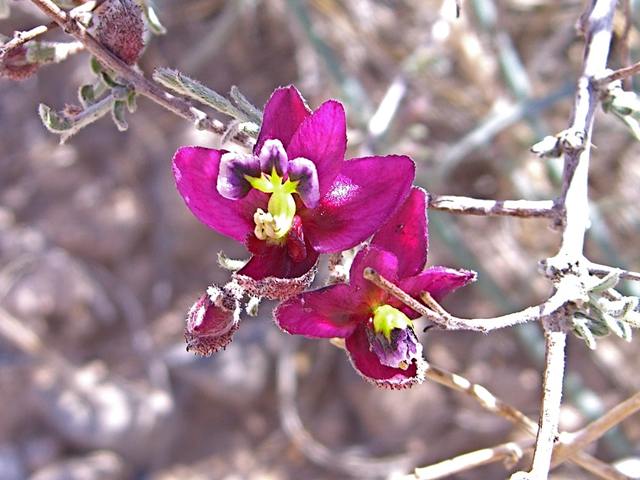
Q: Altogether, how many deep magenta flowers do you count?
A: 2